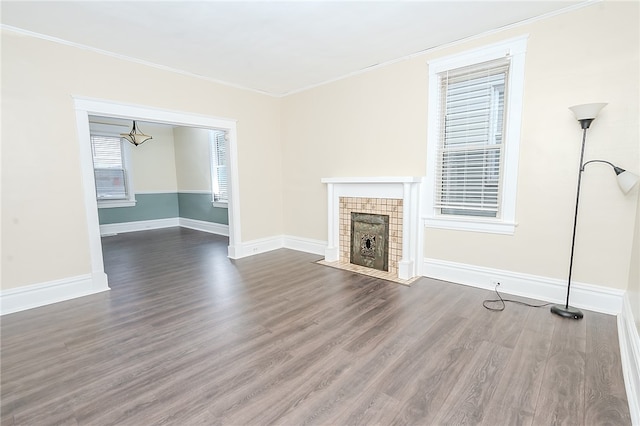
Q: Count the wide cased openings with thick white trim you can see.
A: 1